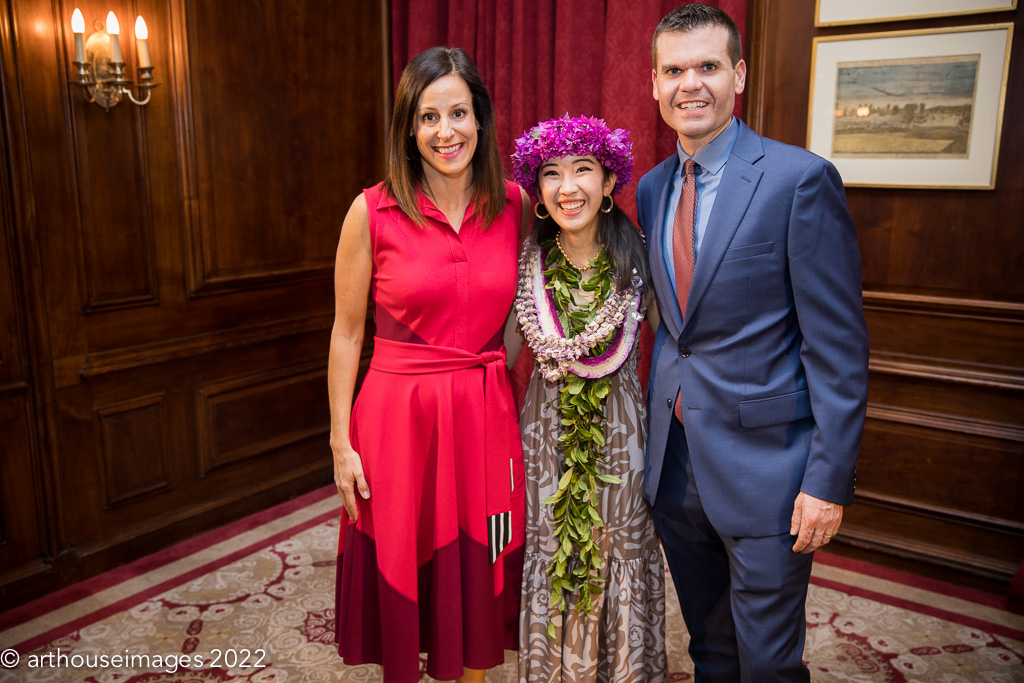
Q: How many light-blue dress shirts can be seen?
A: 1